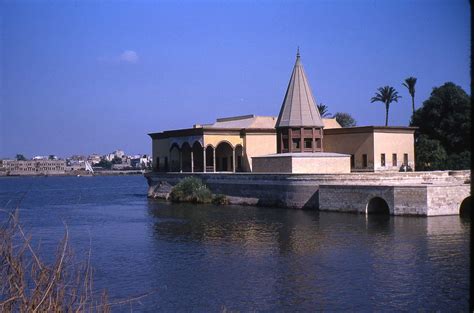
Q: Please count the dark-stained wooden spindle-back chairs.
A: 0